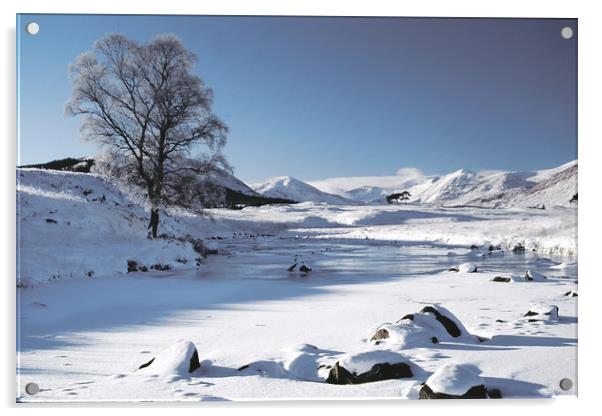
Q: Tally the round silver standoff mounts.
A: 4